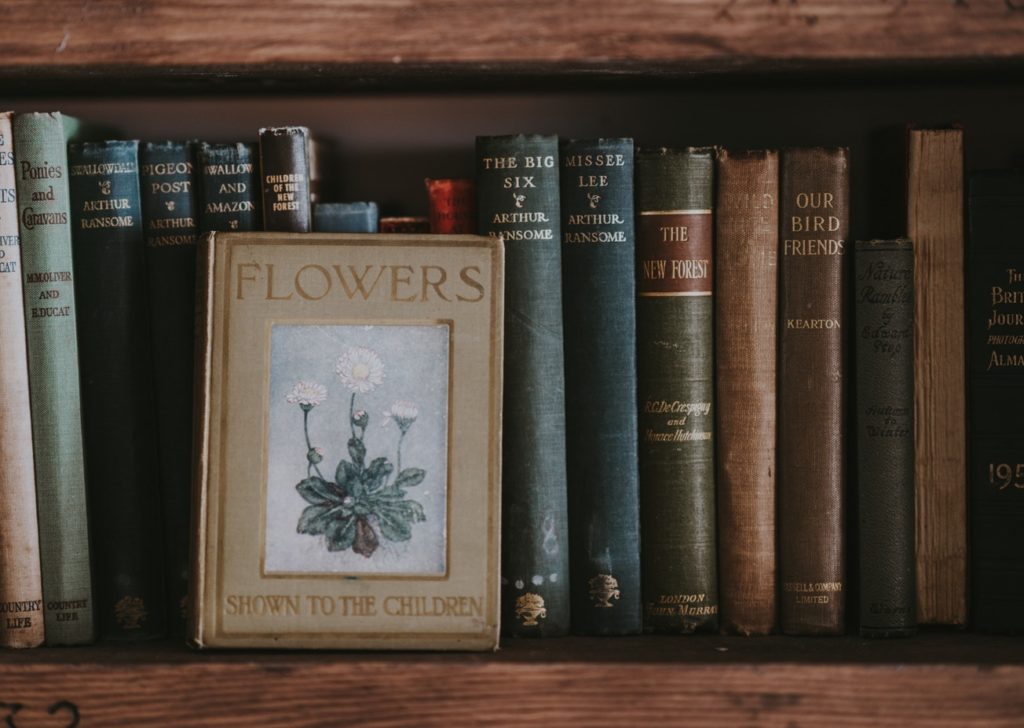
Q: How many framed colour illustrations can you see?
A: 1